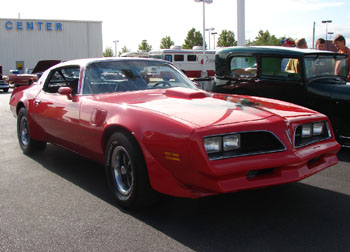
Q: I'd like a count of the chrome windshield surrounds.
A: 1